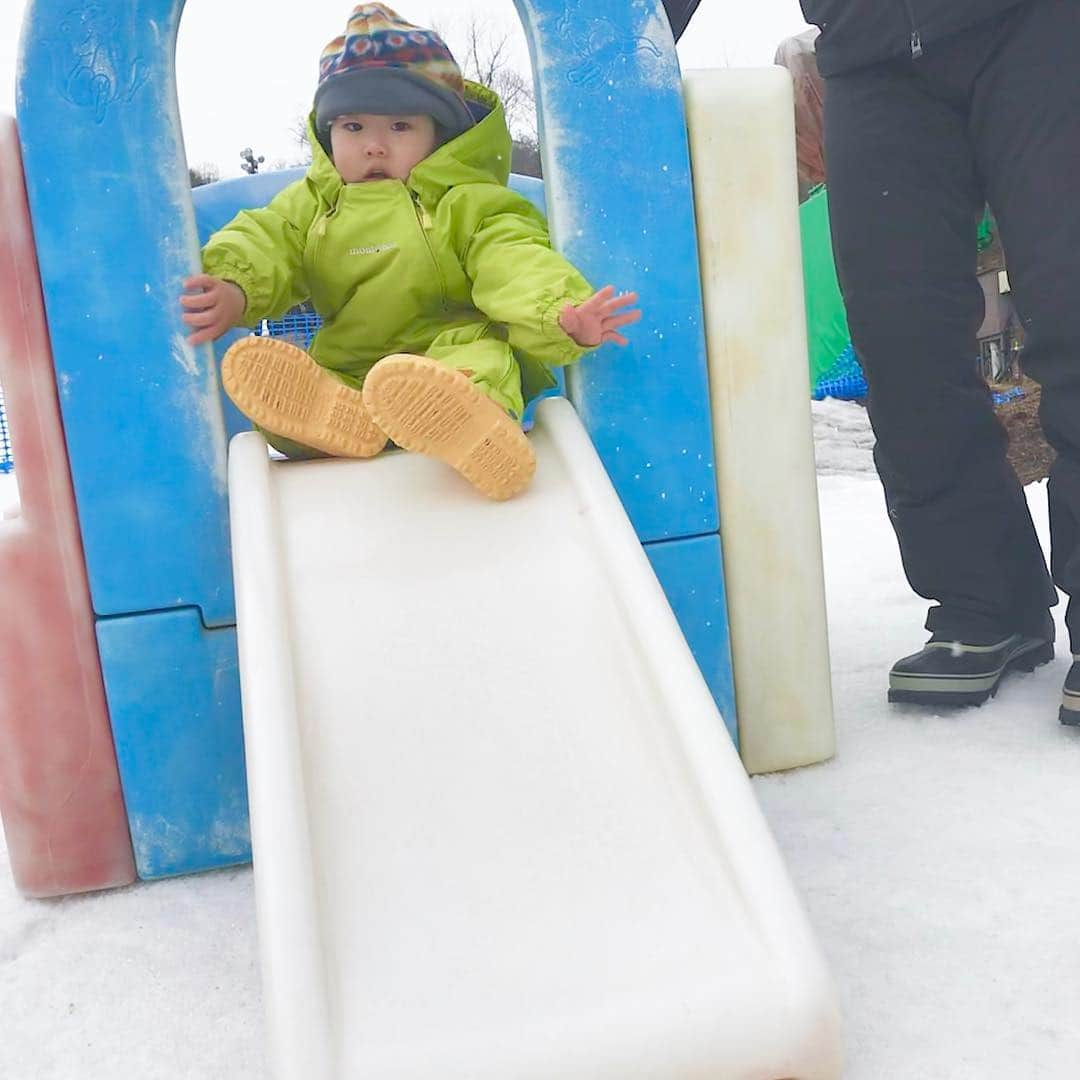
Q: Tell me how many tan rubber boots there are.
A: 2